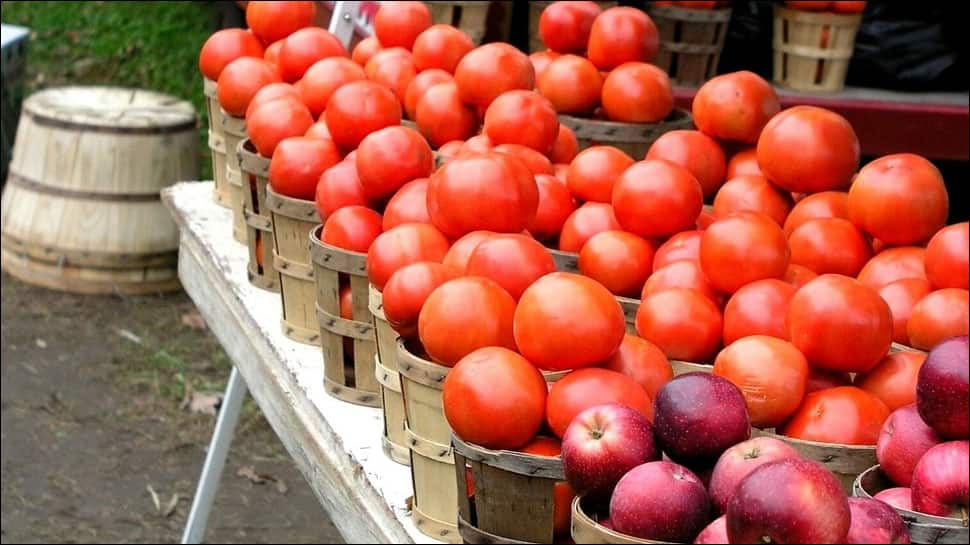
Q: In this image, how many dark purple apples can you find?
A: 2